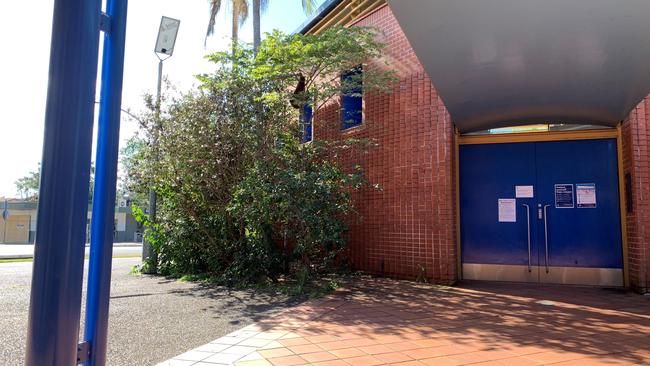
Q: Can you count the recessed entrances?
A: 1